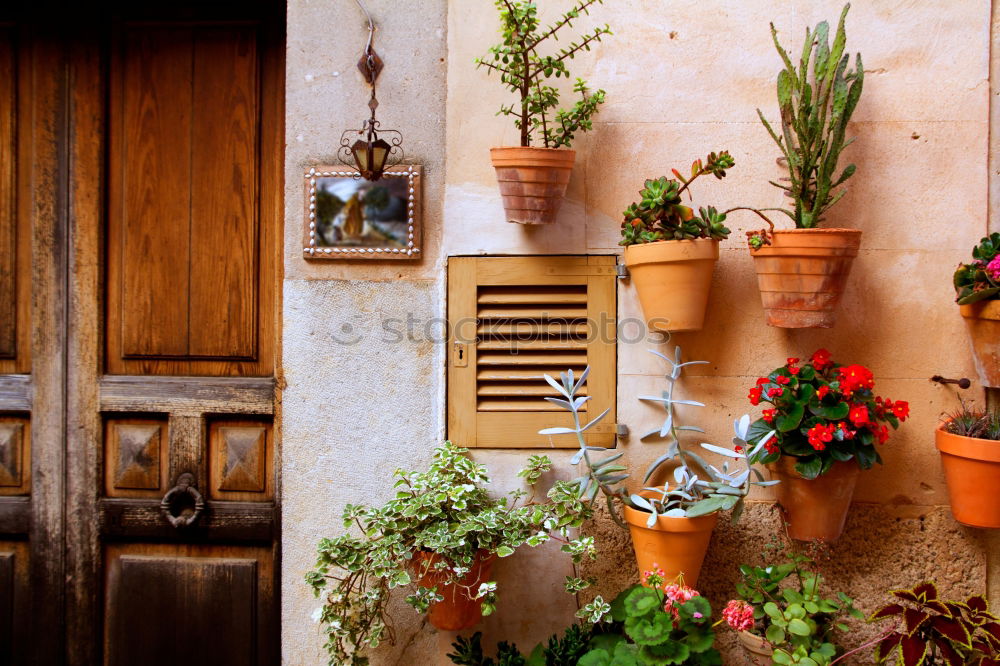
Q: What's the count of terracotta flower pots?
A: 9